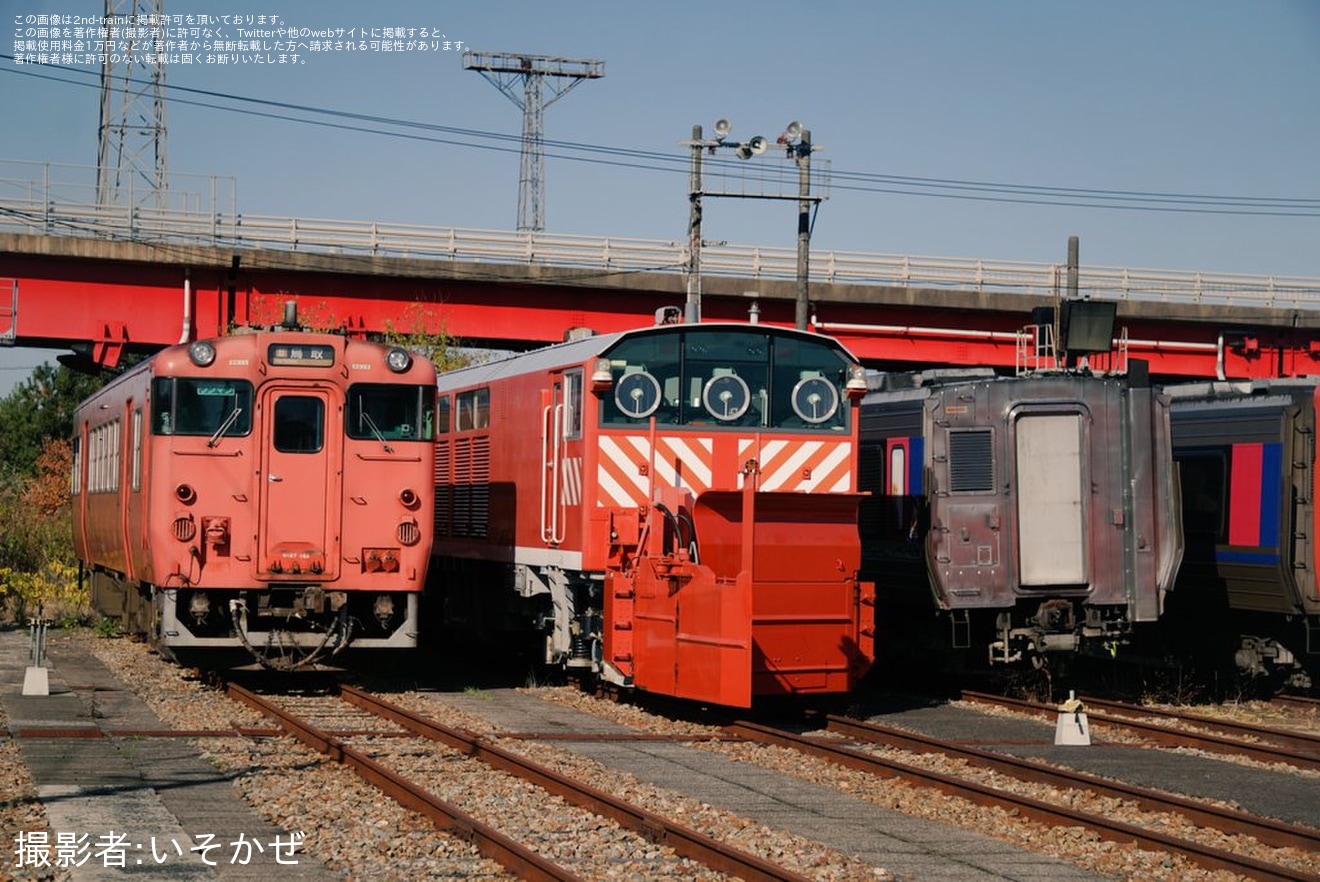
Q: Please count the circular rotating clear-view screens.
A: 3